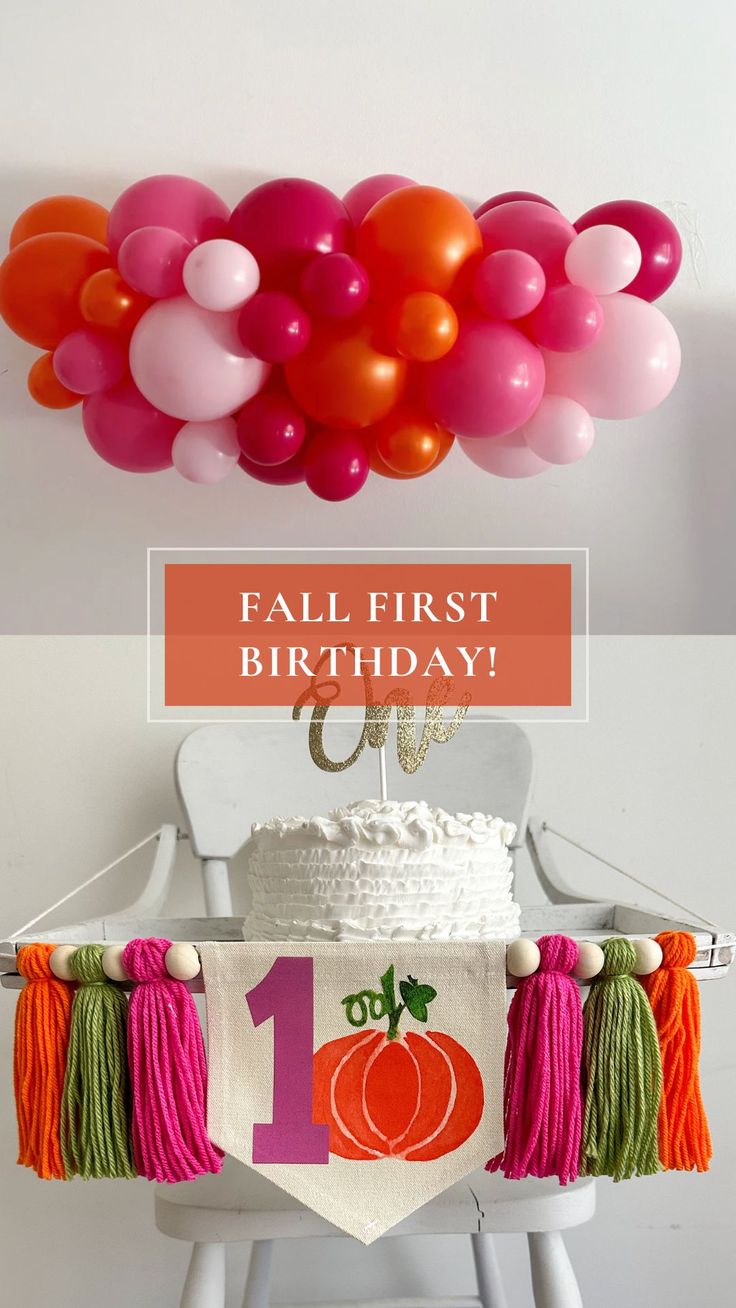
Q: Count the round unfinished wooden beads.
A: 6